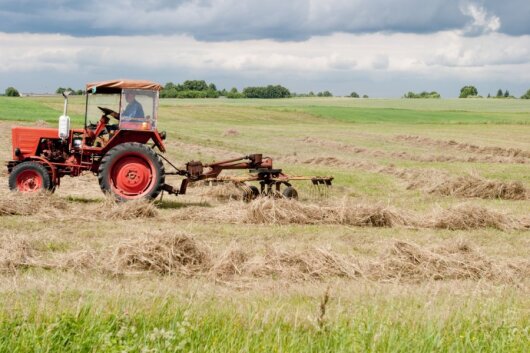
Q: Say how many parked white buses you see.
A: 0